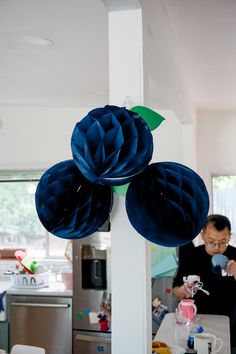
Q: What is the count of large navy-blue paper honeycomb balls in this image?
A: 3